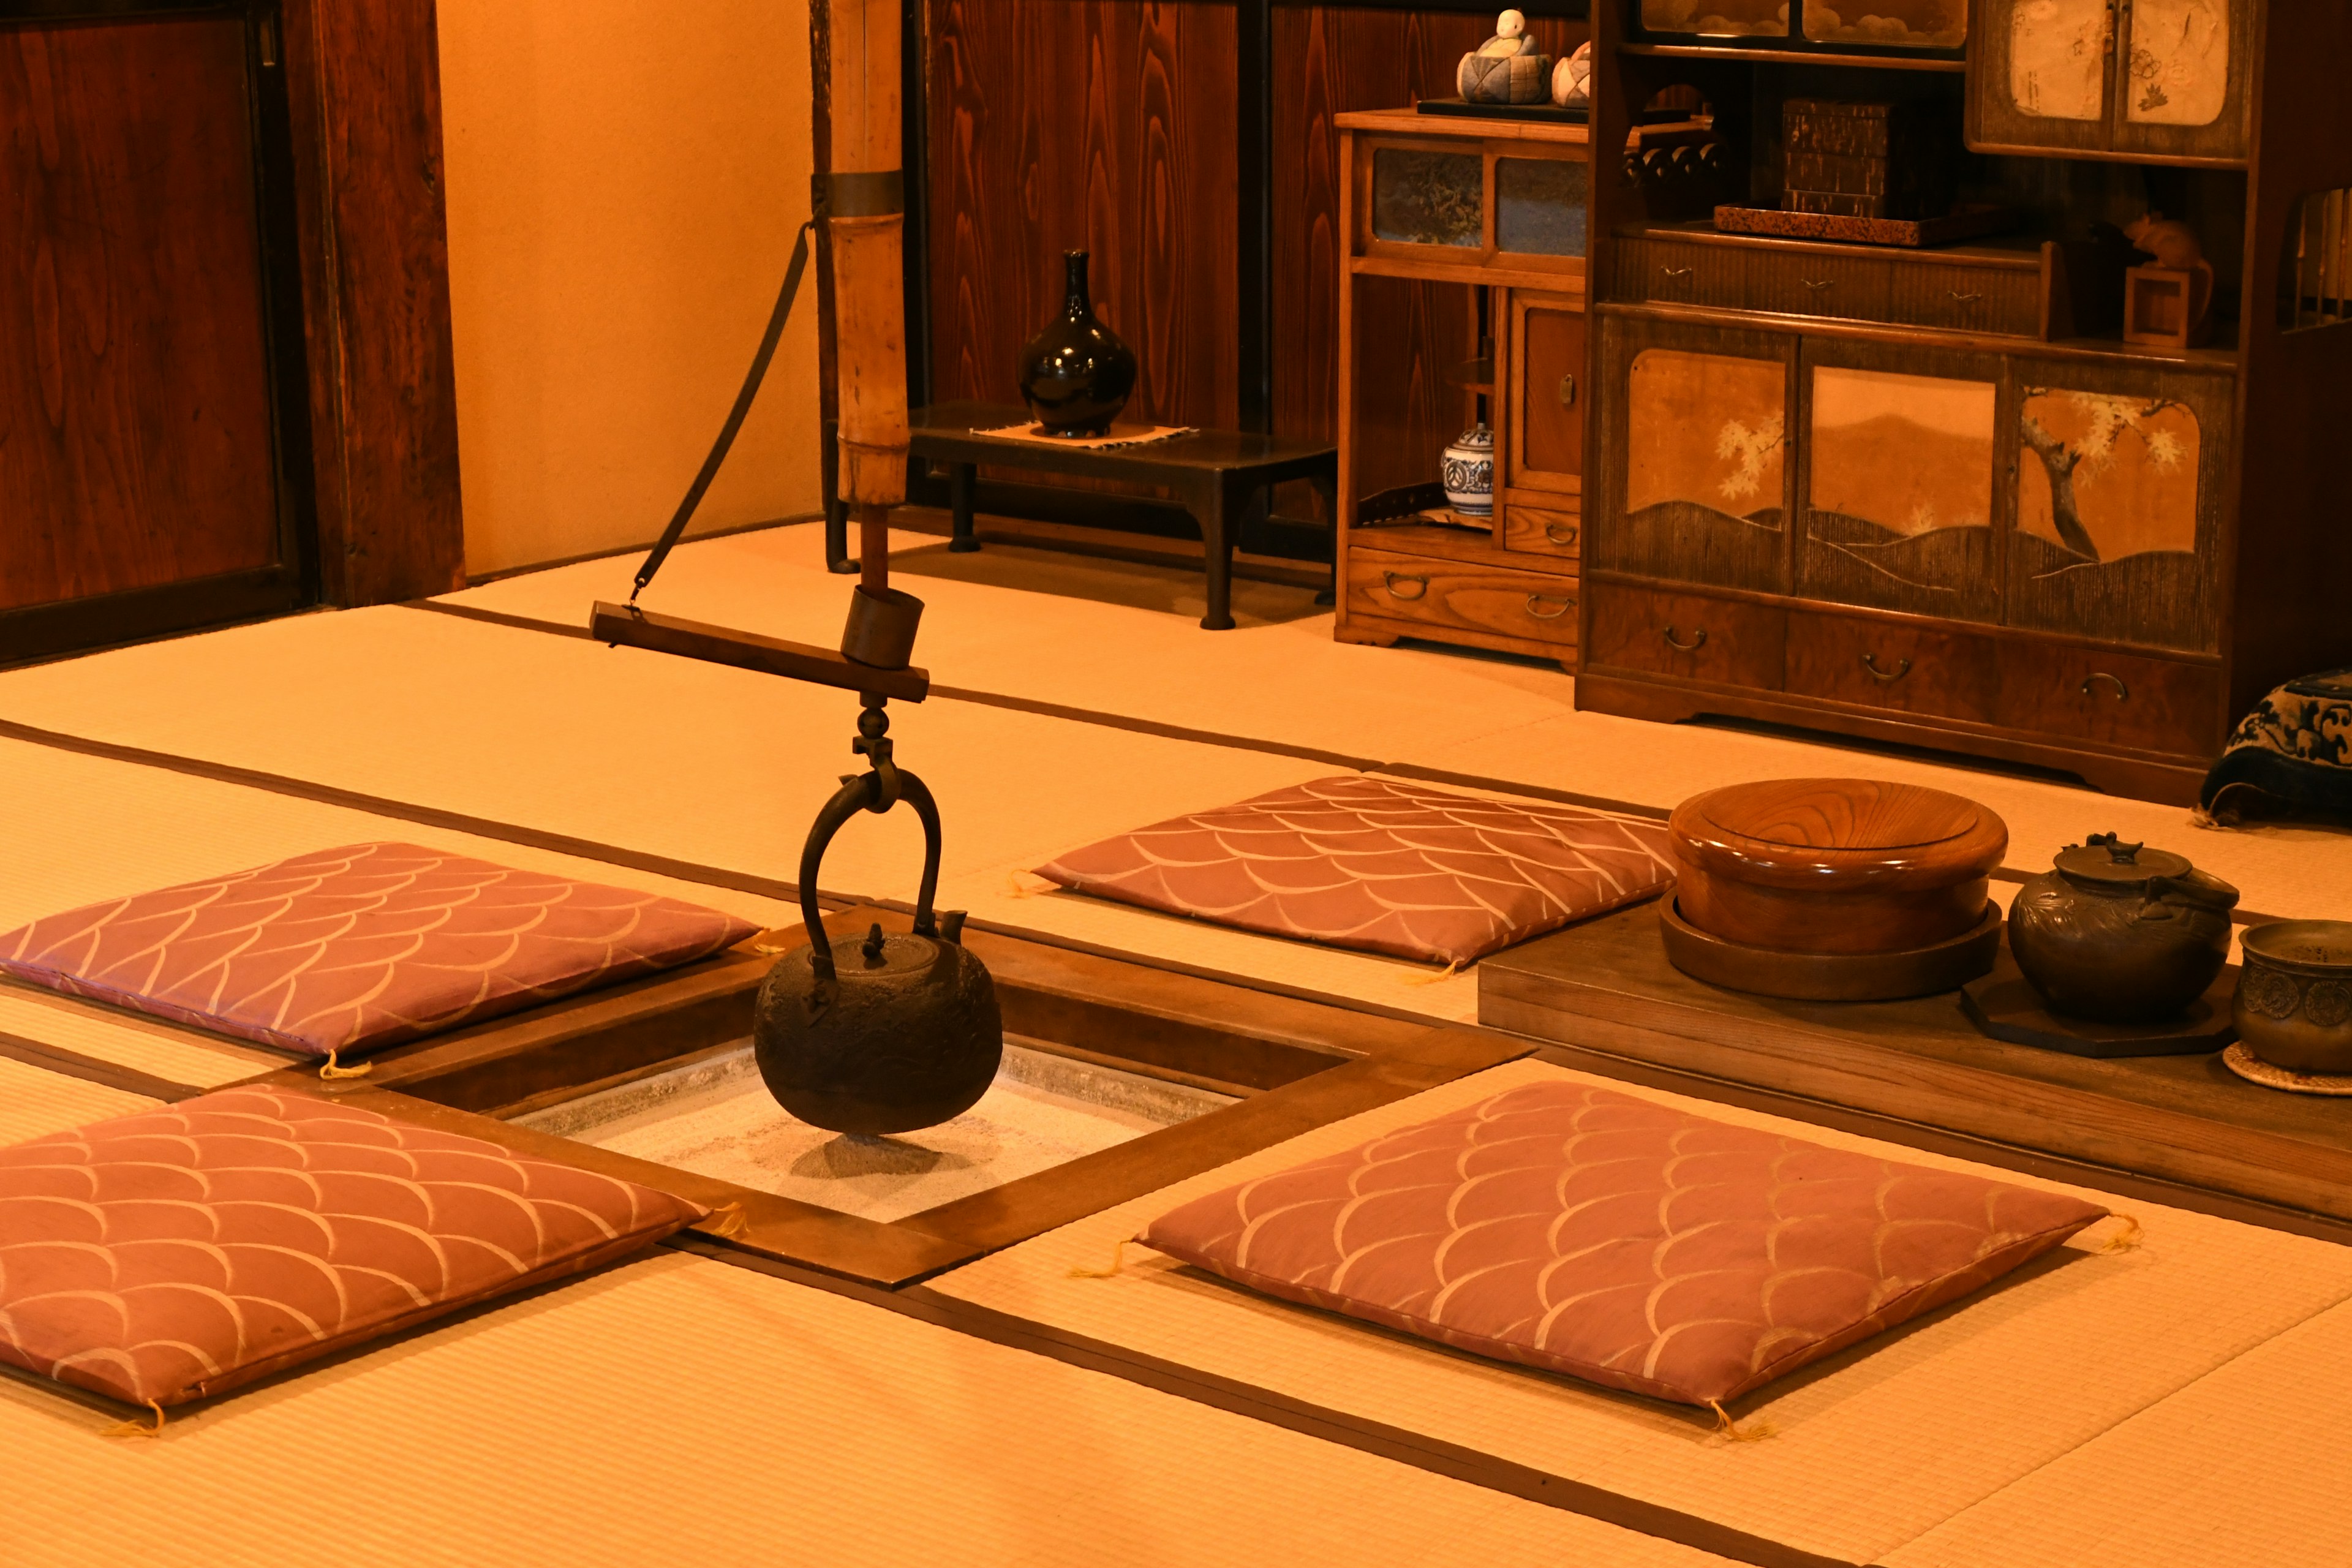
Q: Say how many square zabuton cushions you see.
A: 4